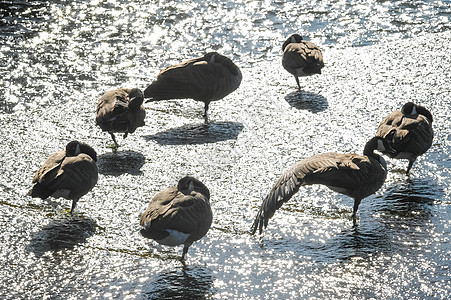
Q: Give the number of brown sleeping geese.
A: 6